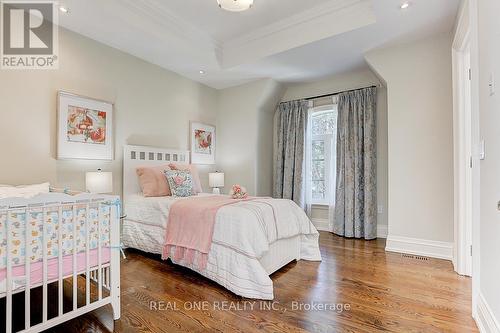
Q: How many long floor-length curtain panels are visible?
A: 2